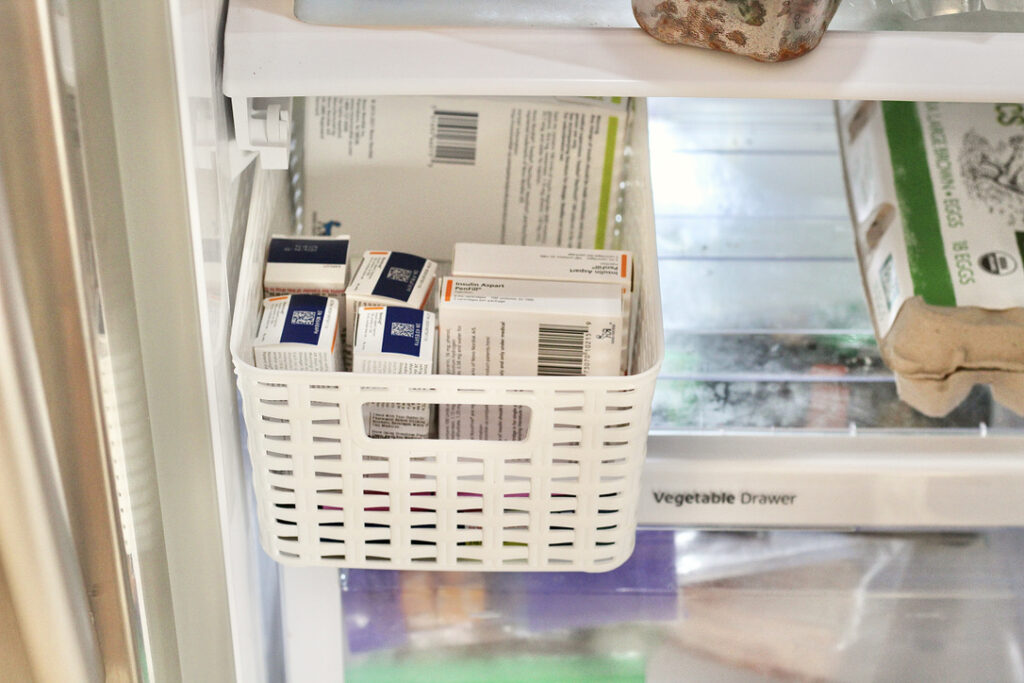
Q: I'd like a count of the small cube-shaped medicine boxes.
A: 4